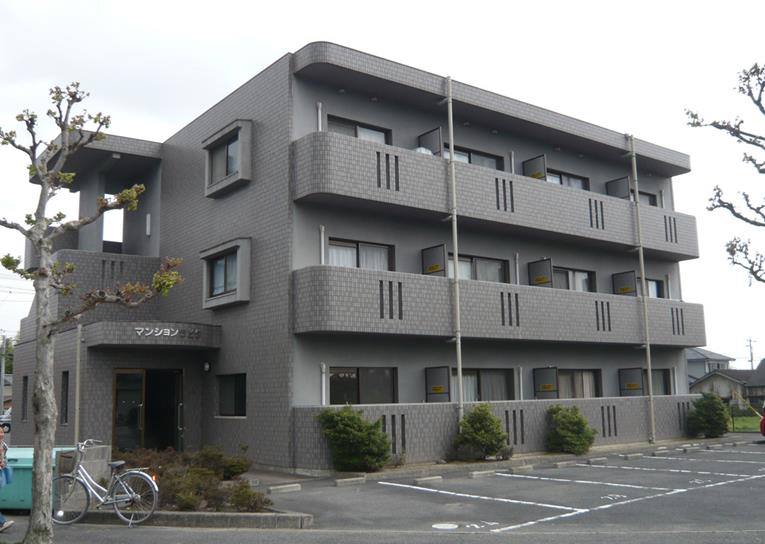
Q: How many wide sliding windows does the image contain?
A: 12